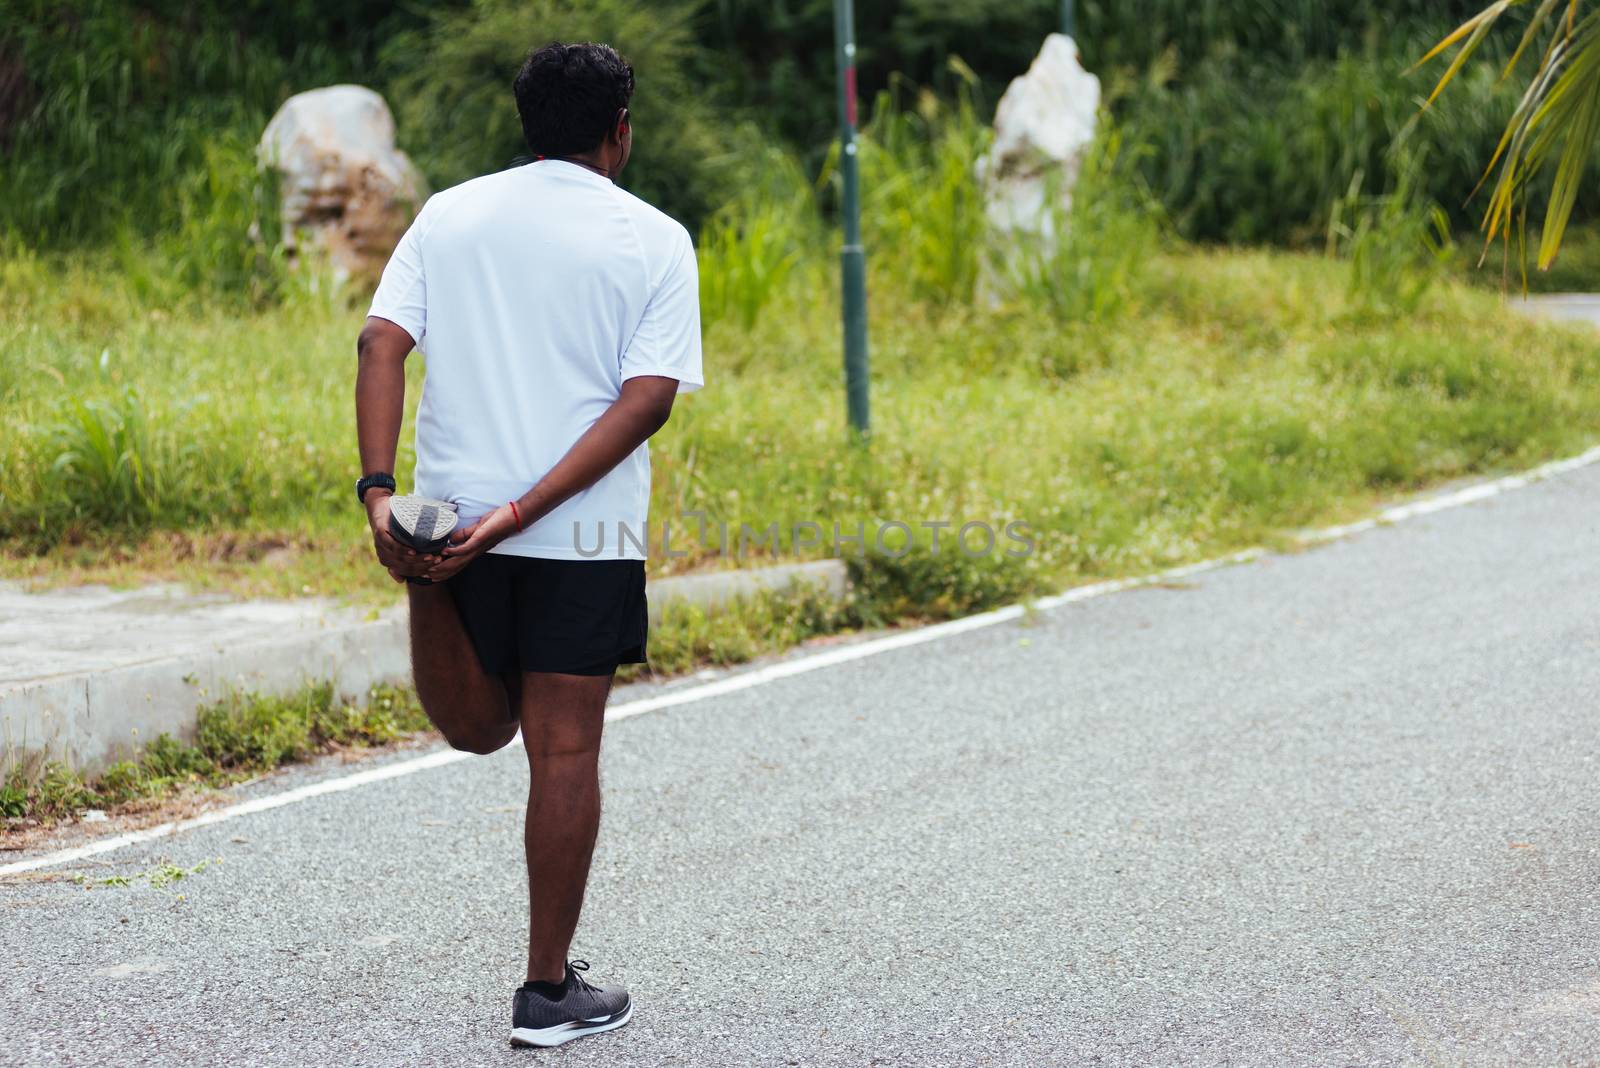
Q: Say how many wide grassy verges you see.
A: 1